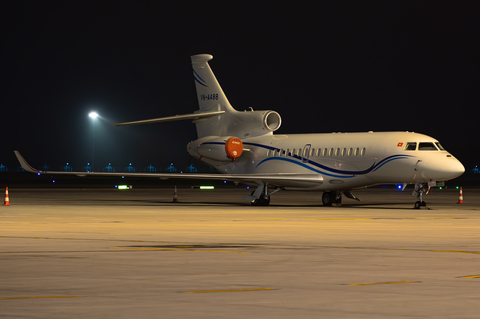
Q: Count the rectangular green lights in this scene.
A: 2